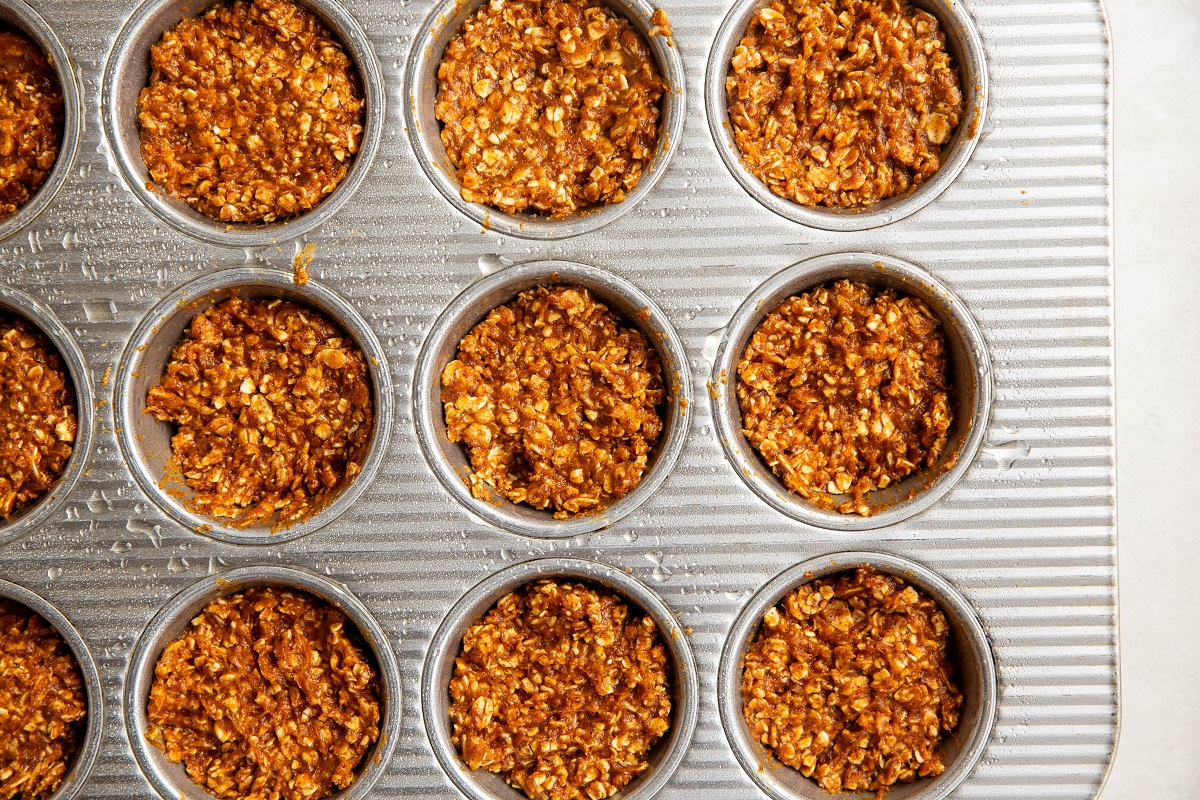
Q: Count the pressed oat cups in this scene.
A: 12